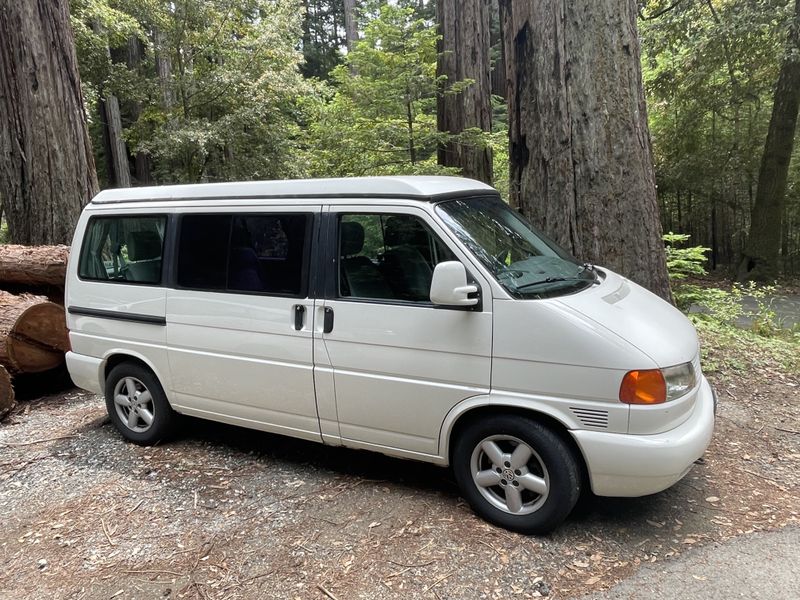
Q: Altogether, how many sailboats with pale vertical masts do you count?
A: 0